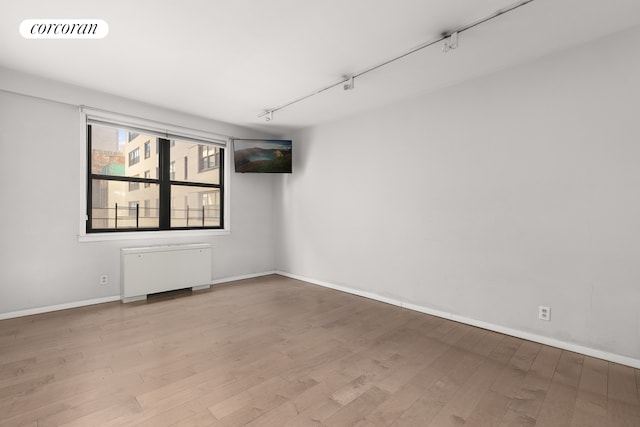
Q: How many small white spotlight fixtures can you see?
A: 3